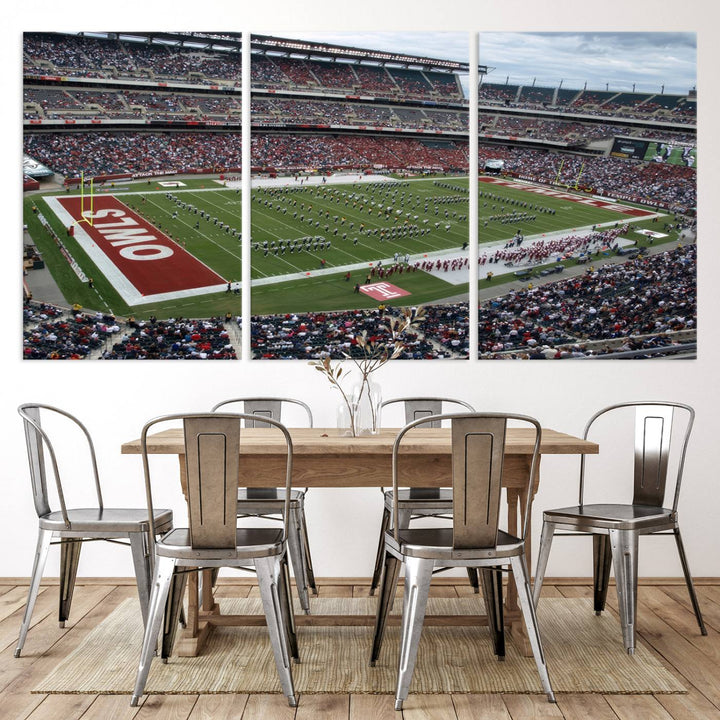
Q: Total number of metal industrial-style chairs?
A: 6